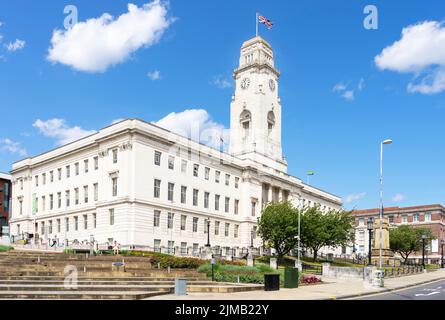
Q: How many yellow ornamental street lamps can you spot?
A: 0